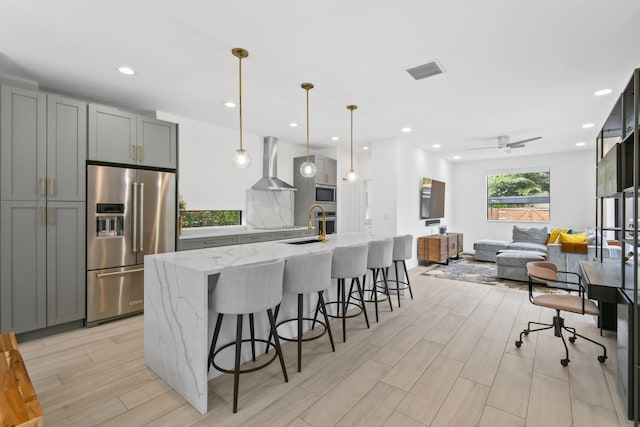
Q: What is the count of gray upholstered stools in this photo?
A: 5